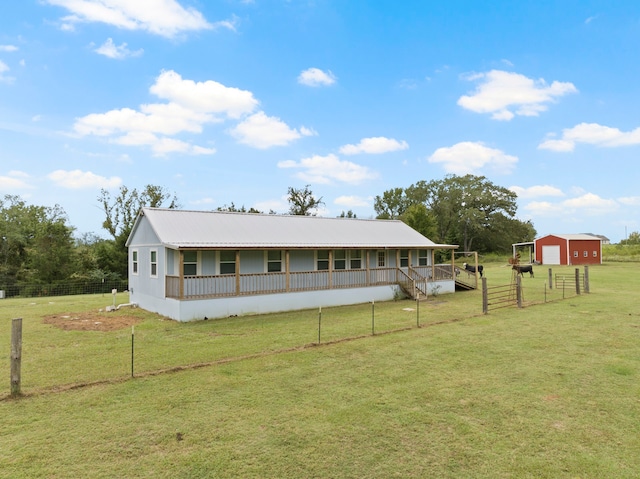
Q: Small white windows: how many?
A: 3